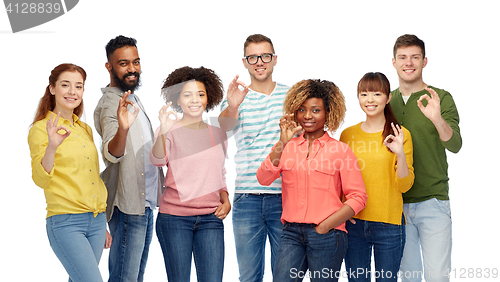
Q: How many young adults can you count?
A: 7